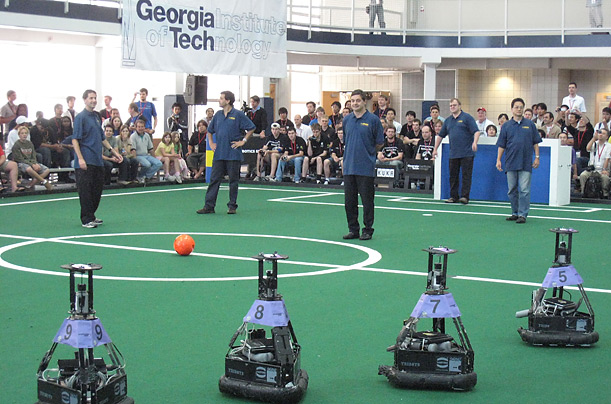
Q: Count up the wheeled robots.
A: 4